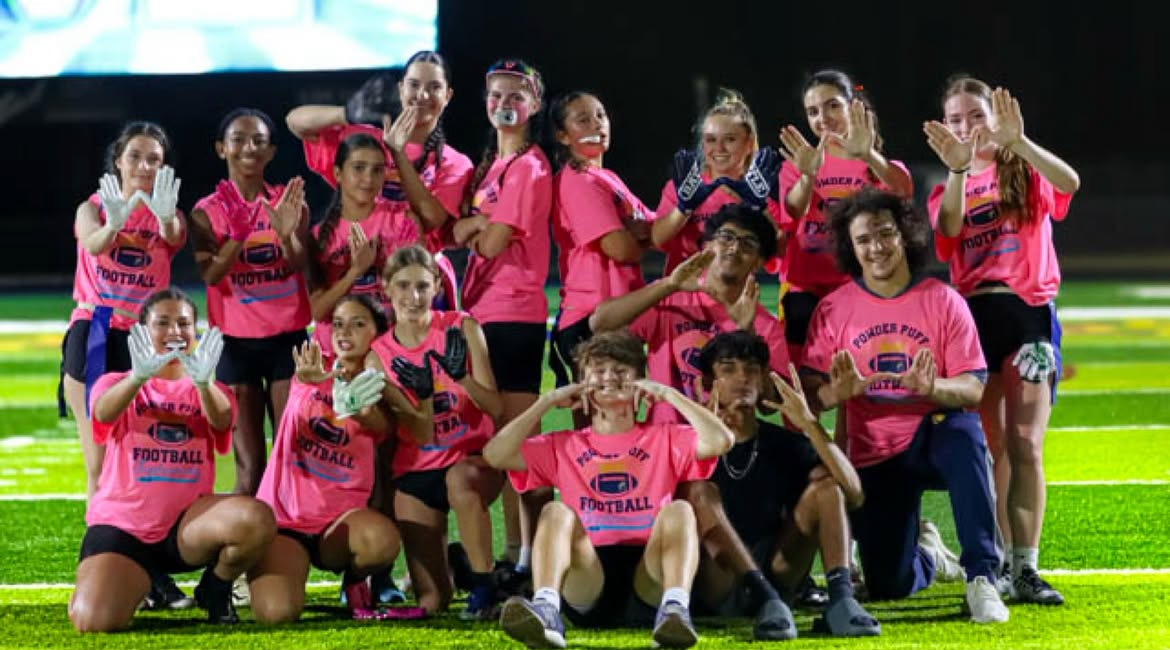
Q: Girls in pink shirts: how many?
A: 12